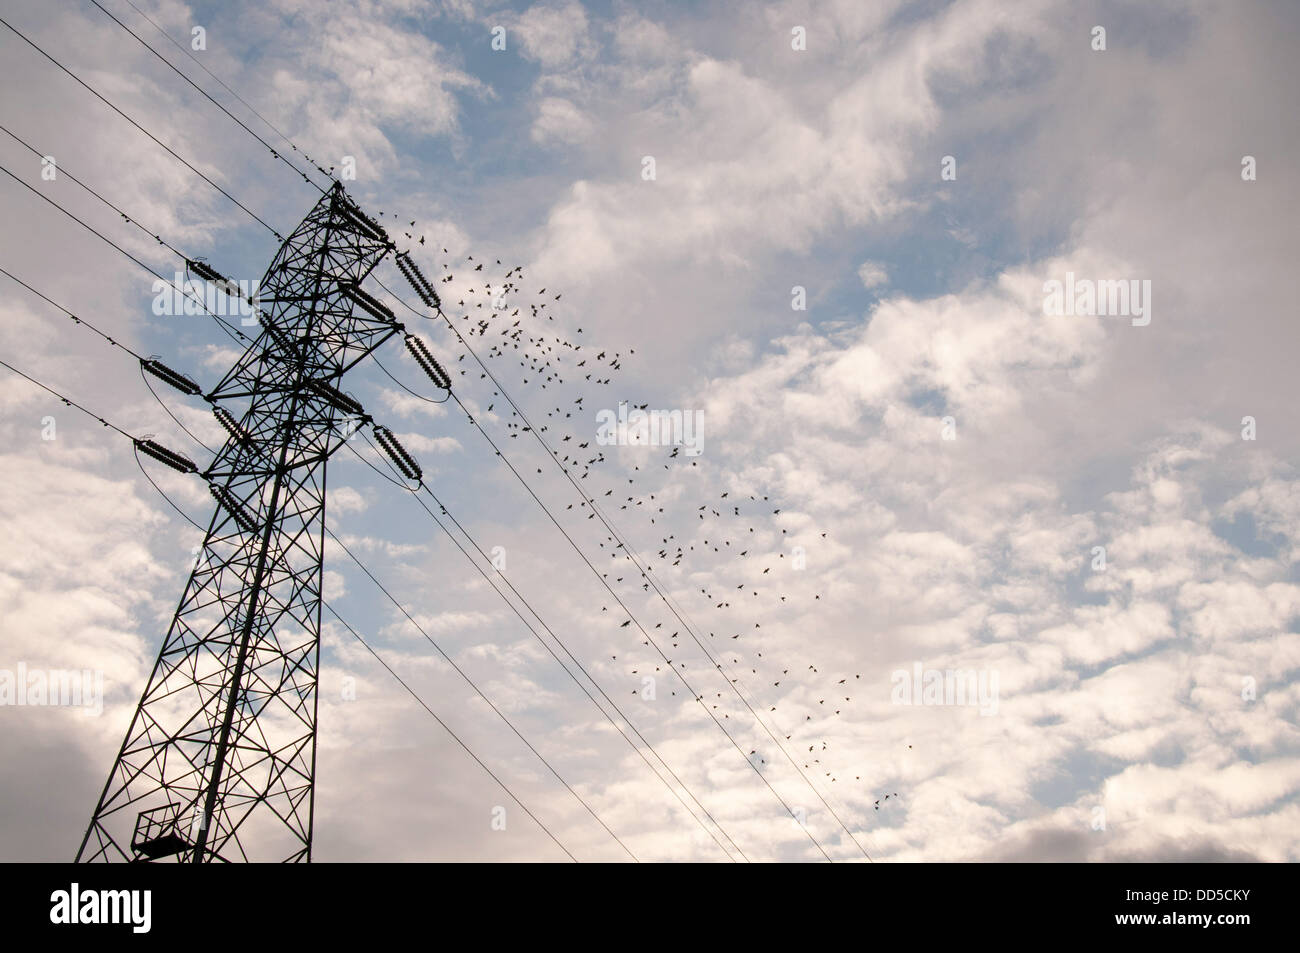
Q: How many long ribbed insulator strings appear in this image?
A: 12